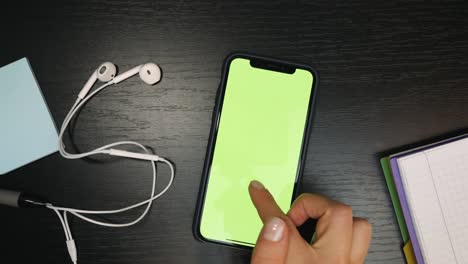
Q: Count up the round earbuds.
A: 2